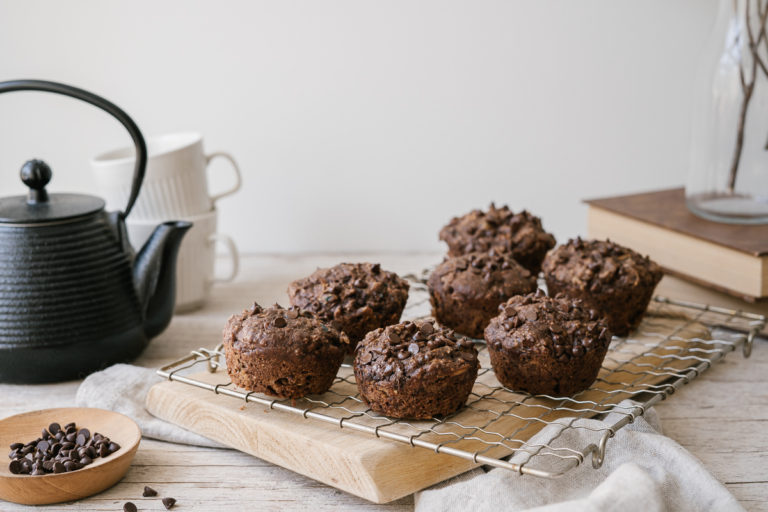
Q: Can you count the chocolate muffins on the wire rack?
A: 7